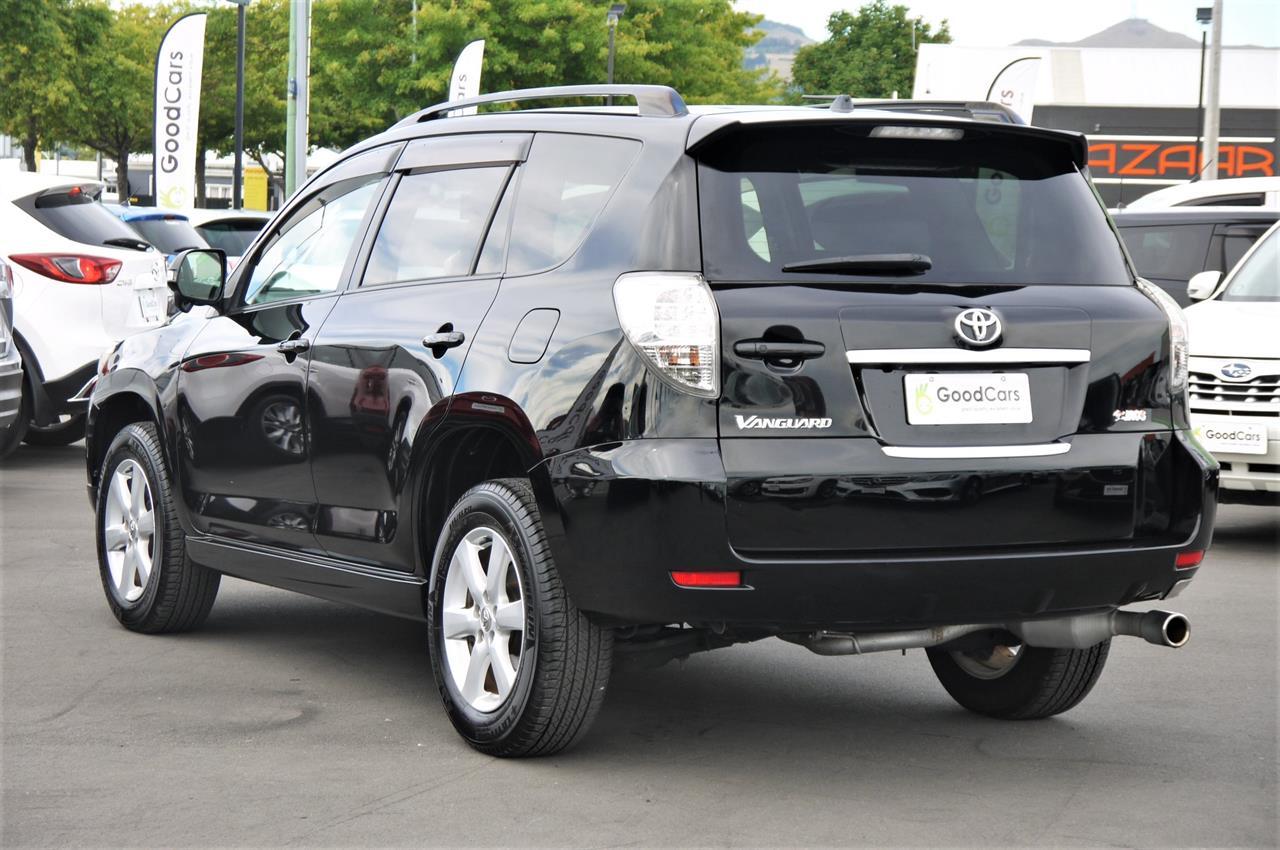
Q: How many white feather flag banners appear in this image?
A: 3